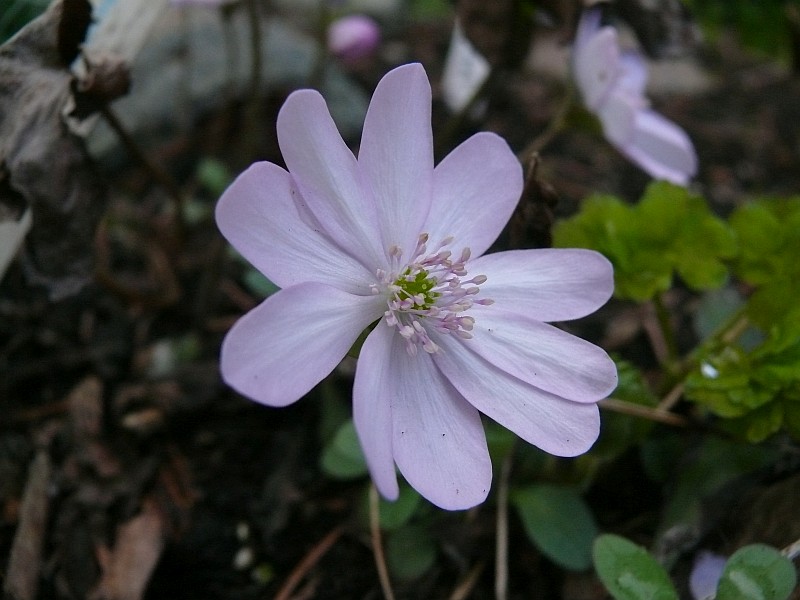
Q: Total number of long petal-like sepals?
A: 10